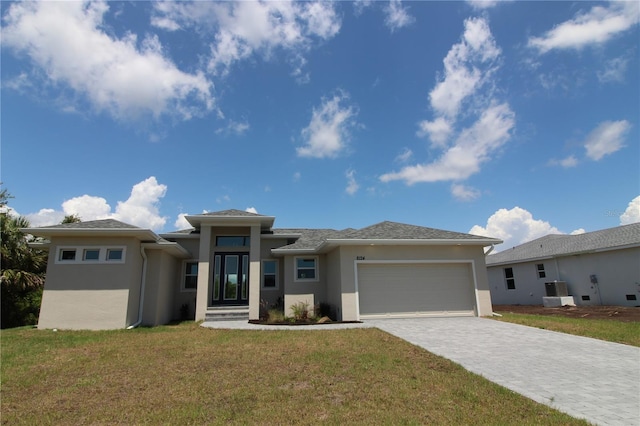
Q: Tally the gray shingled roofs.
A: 2